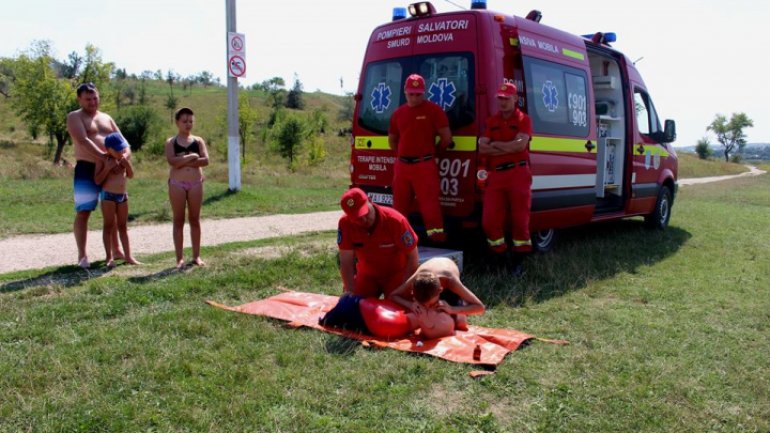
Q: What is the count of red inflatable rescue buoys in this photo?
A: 0